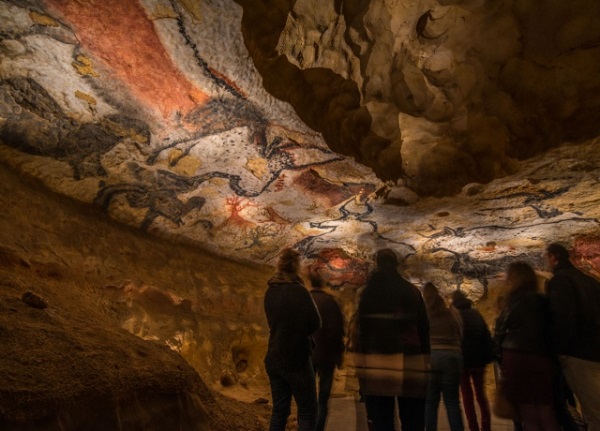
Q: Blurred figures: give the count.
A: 7